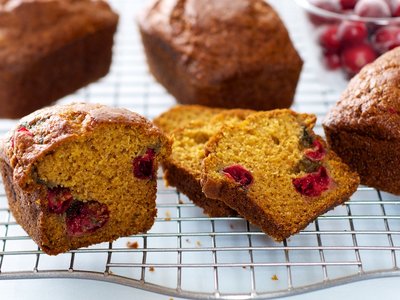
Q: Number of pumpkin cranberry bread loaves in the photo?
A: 4